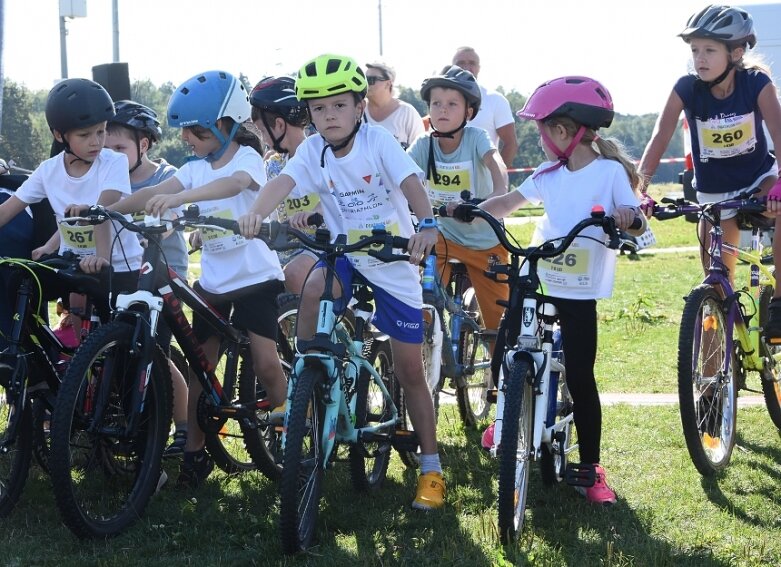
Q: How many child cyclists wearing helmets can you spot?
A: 8